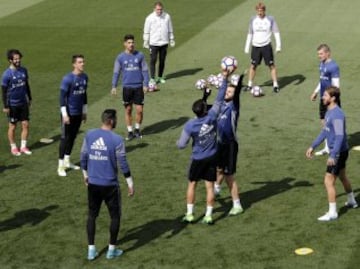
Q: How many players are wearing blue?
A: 8